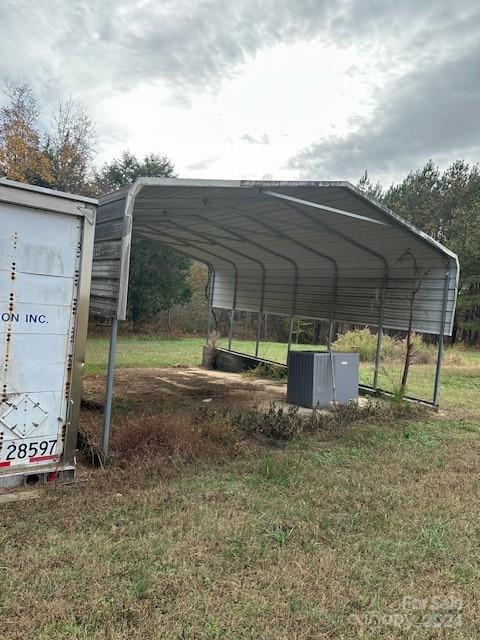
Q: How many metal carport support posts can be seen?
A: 8